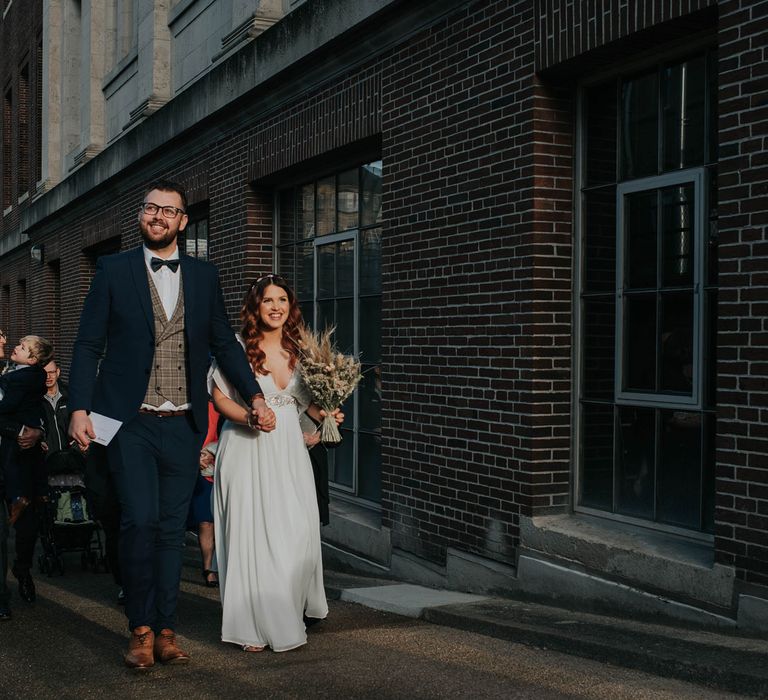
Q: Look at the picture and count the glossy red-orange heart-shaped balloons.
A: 0